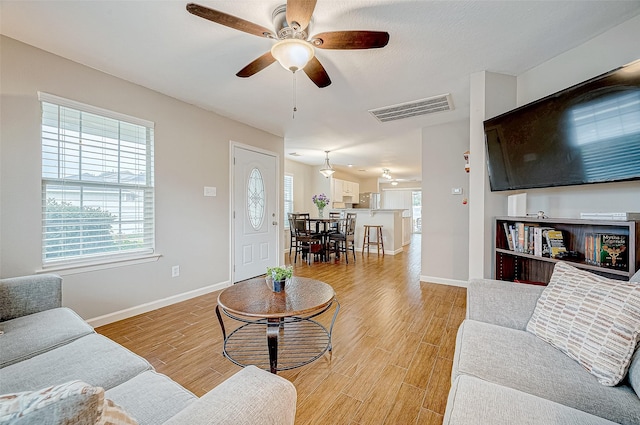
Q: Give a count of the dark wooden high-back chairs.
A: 4